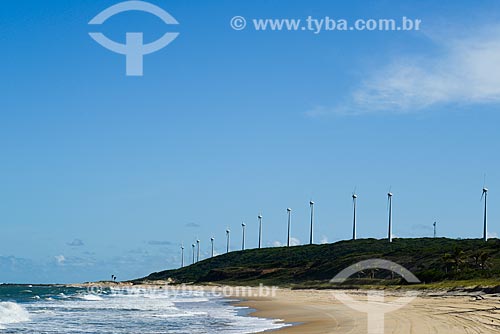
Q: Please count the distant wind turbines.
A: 12